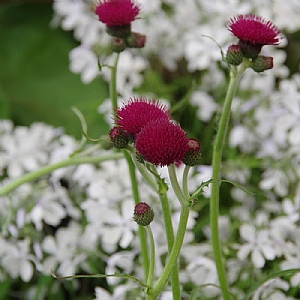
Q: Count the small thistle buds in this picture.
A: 7